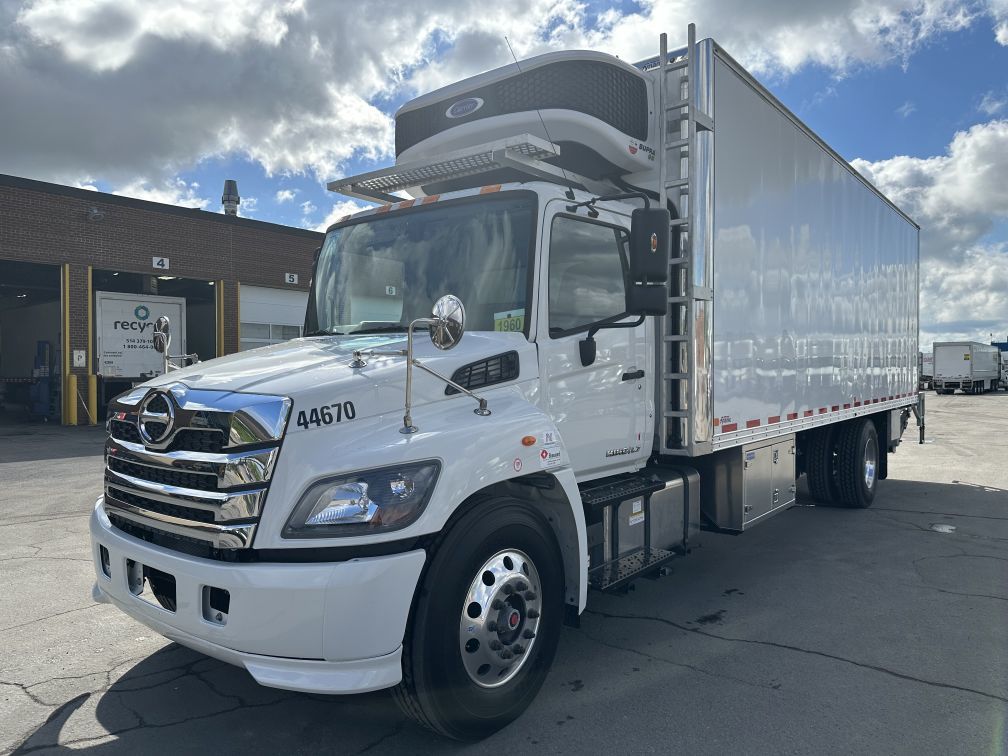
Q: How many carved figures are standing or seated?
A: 0